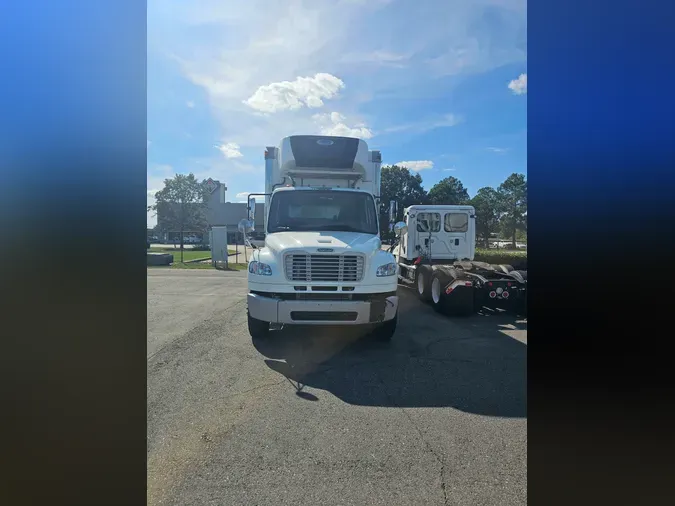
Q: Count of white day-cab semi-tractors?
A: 1